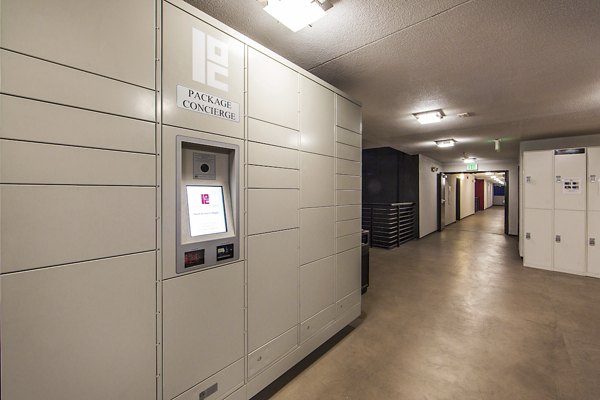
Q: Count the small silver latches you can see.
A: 6